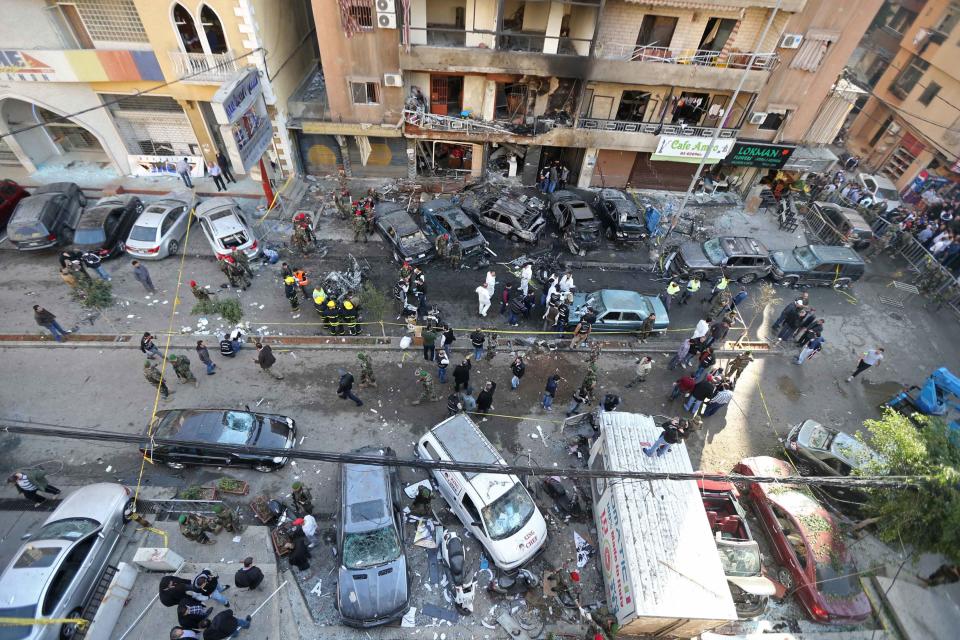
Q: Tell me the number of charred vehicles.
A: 5